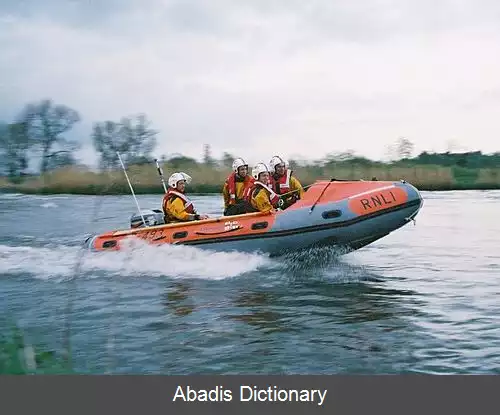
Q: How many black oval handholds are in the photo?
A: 4